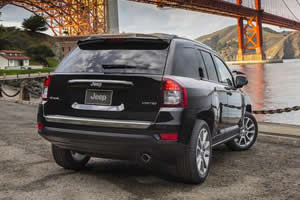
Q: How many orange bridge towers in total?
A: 1